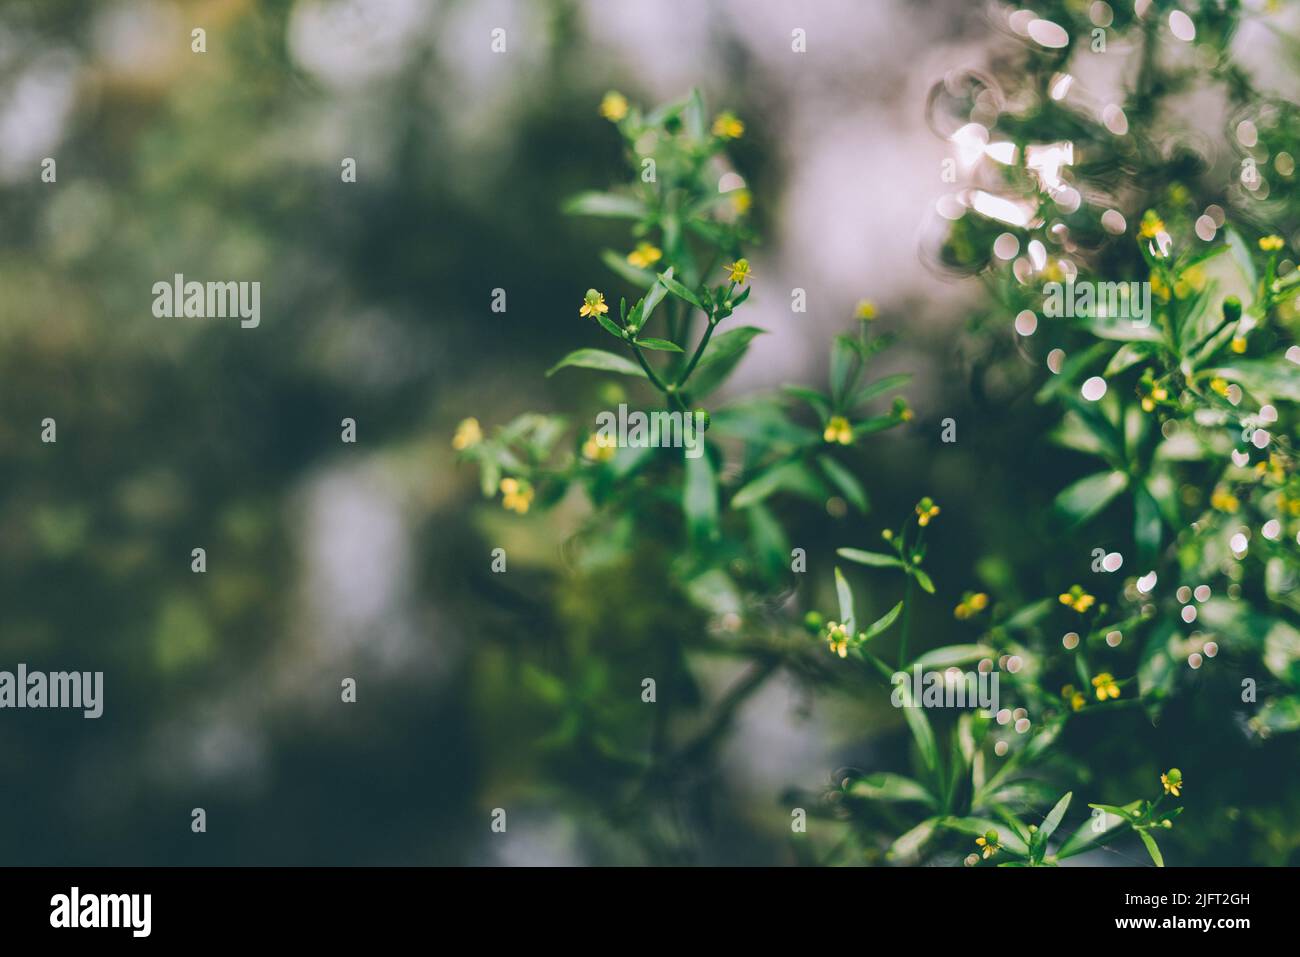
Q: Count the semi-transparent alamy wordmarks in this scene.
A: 5